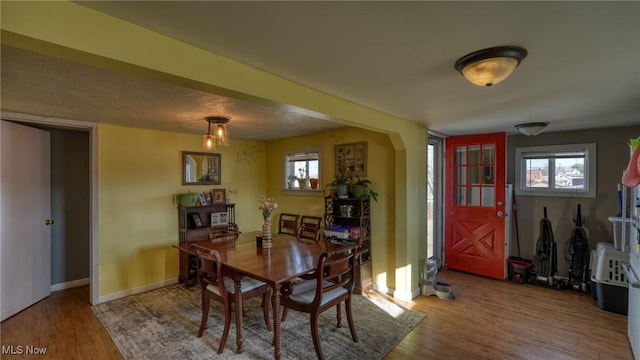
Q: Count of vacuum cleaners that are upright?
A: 2